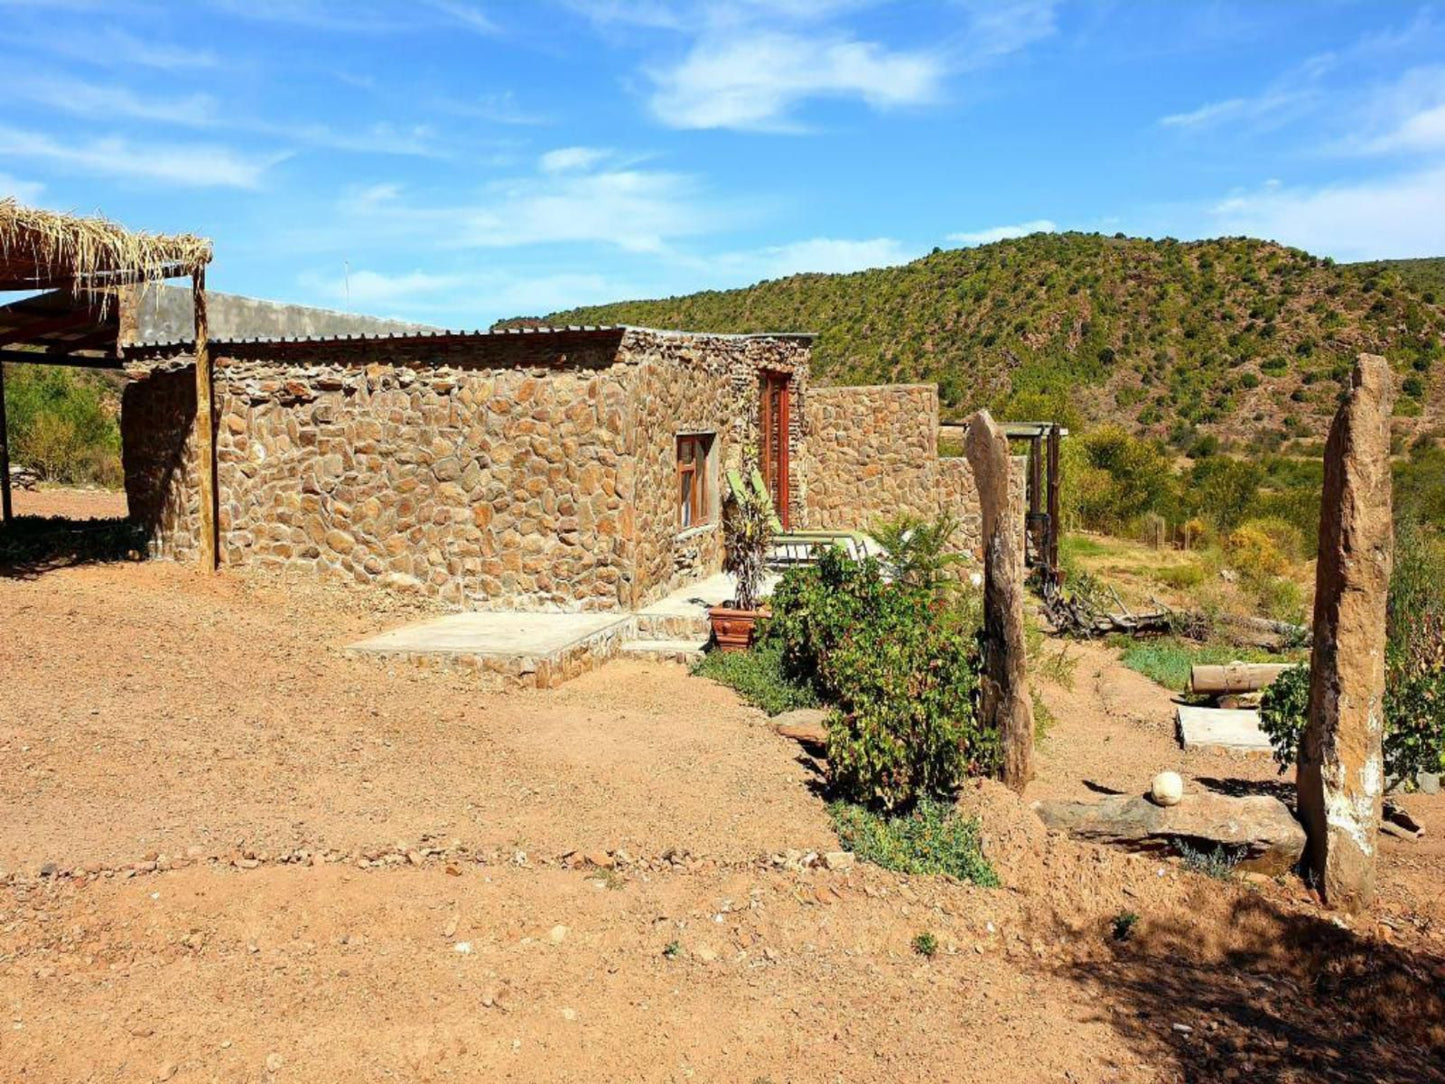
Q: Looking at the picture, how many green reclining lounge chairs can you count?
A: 2